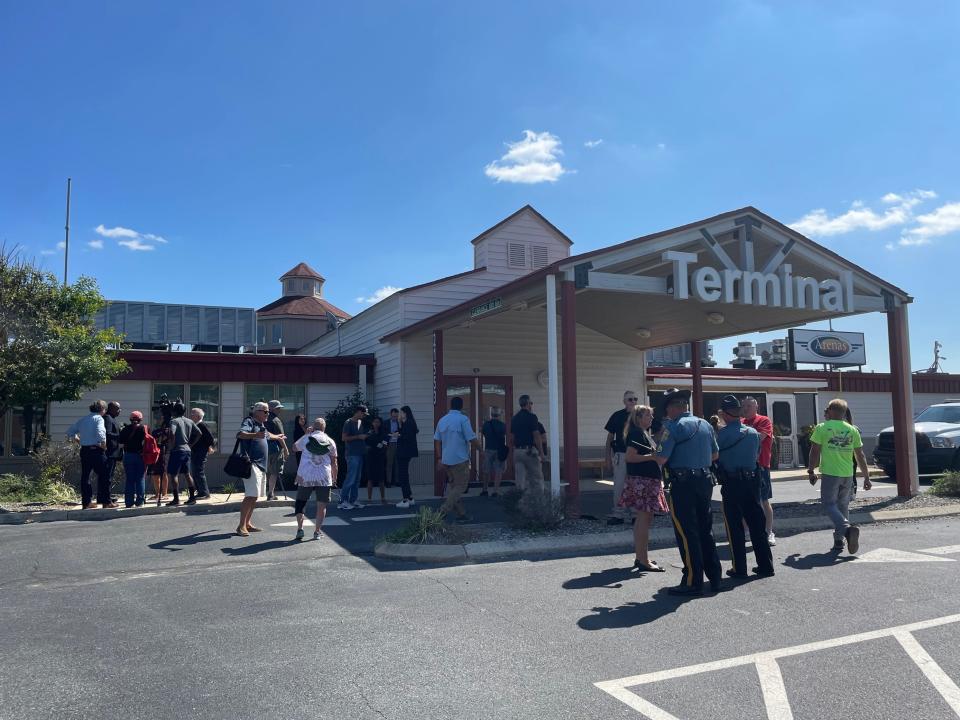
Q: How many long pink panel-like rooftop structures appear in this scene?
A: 0